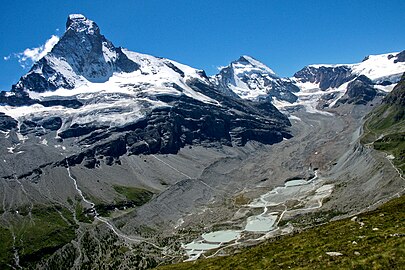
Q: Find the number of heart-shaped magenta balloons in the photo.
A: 0